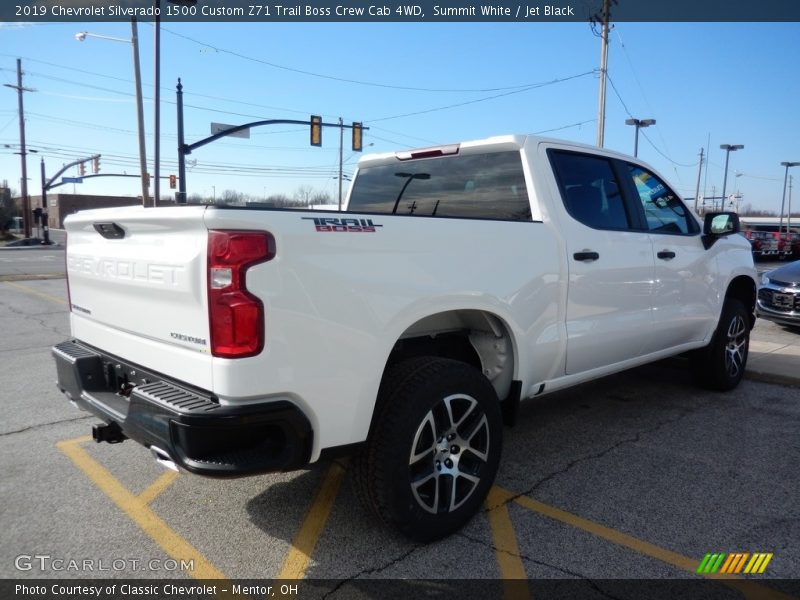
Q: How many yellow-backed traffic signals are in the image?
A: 2